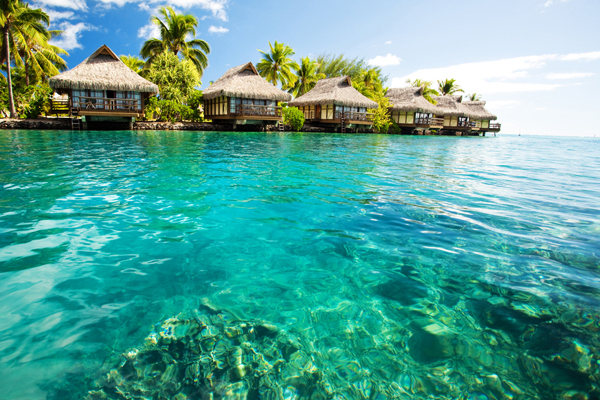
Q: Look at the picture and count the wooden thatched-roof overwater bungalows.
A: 6